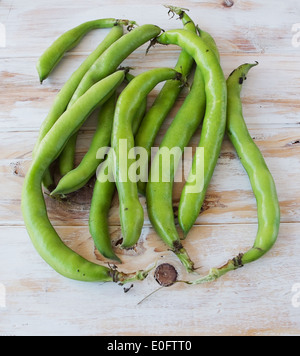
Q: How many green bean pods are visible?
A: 11